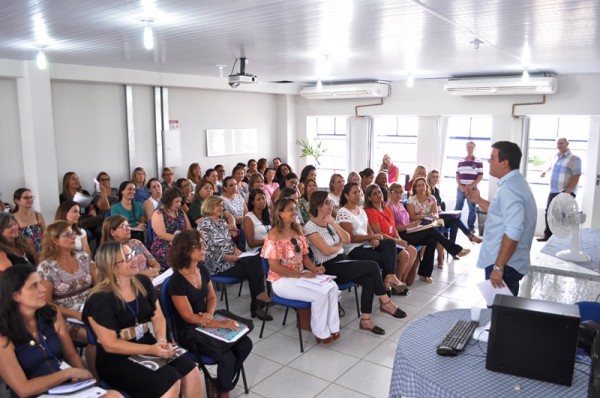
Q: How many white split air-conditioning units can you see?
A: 2